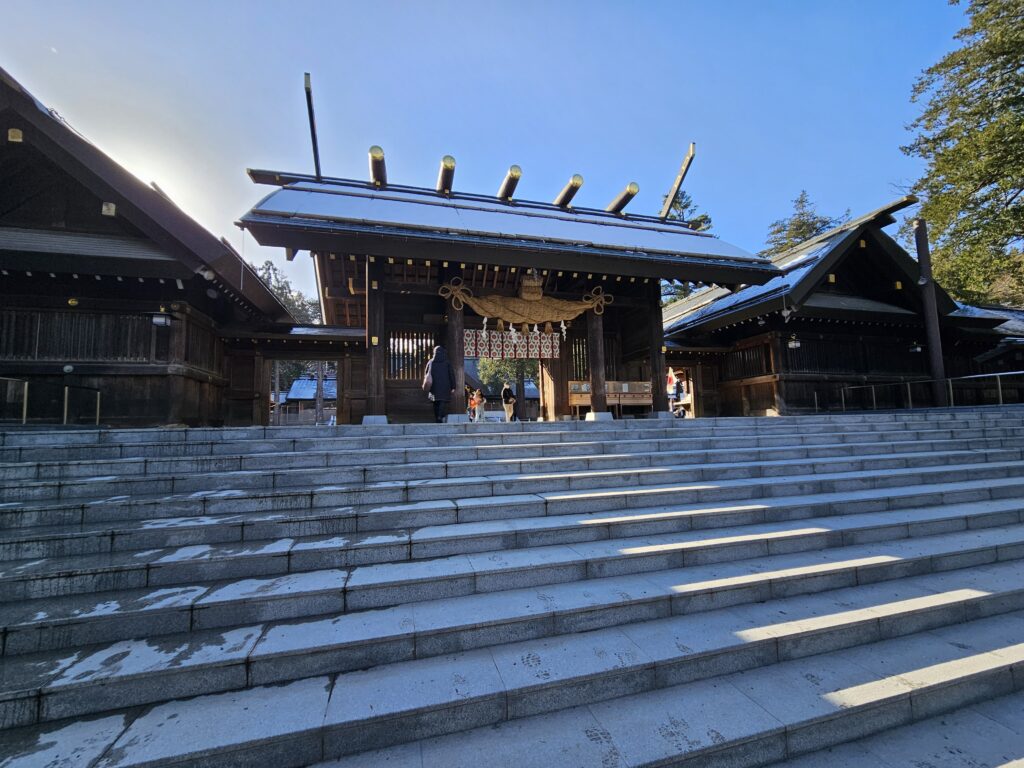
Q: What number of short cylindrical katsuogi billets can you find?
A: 5